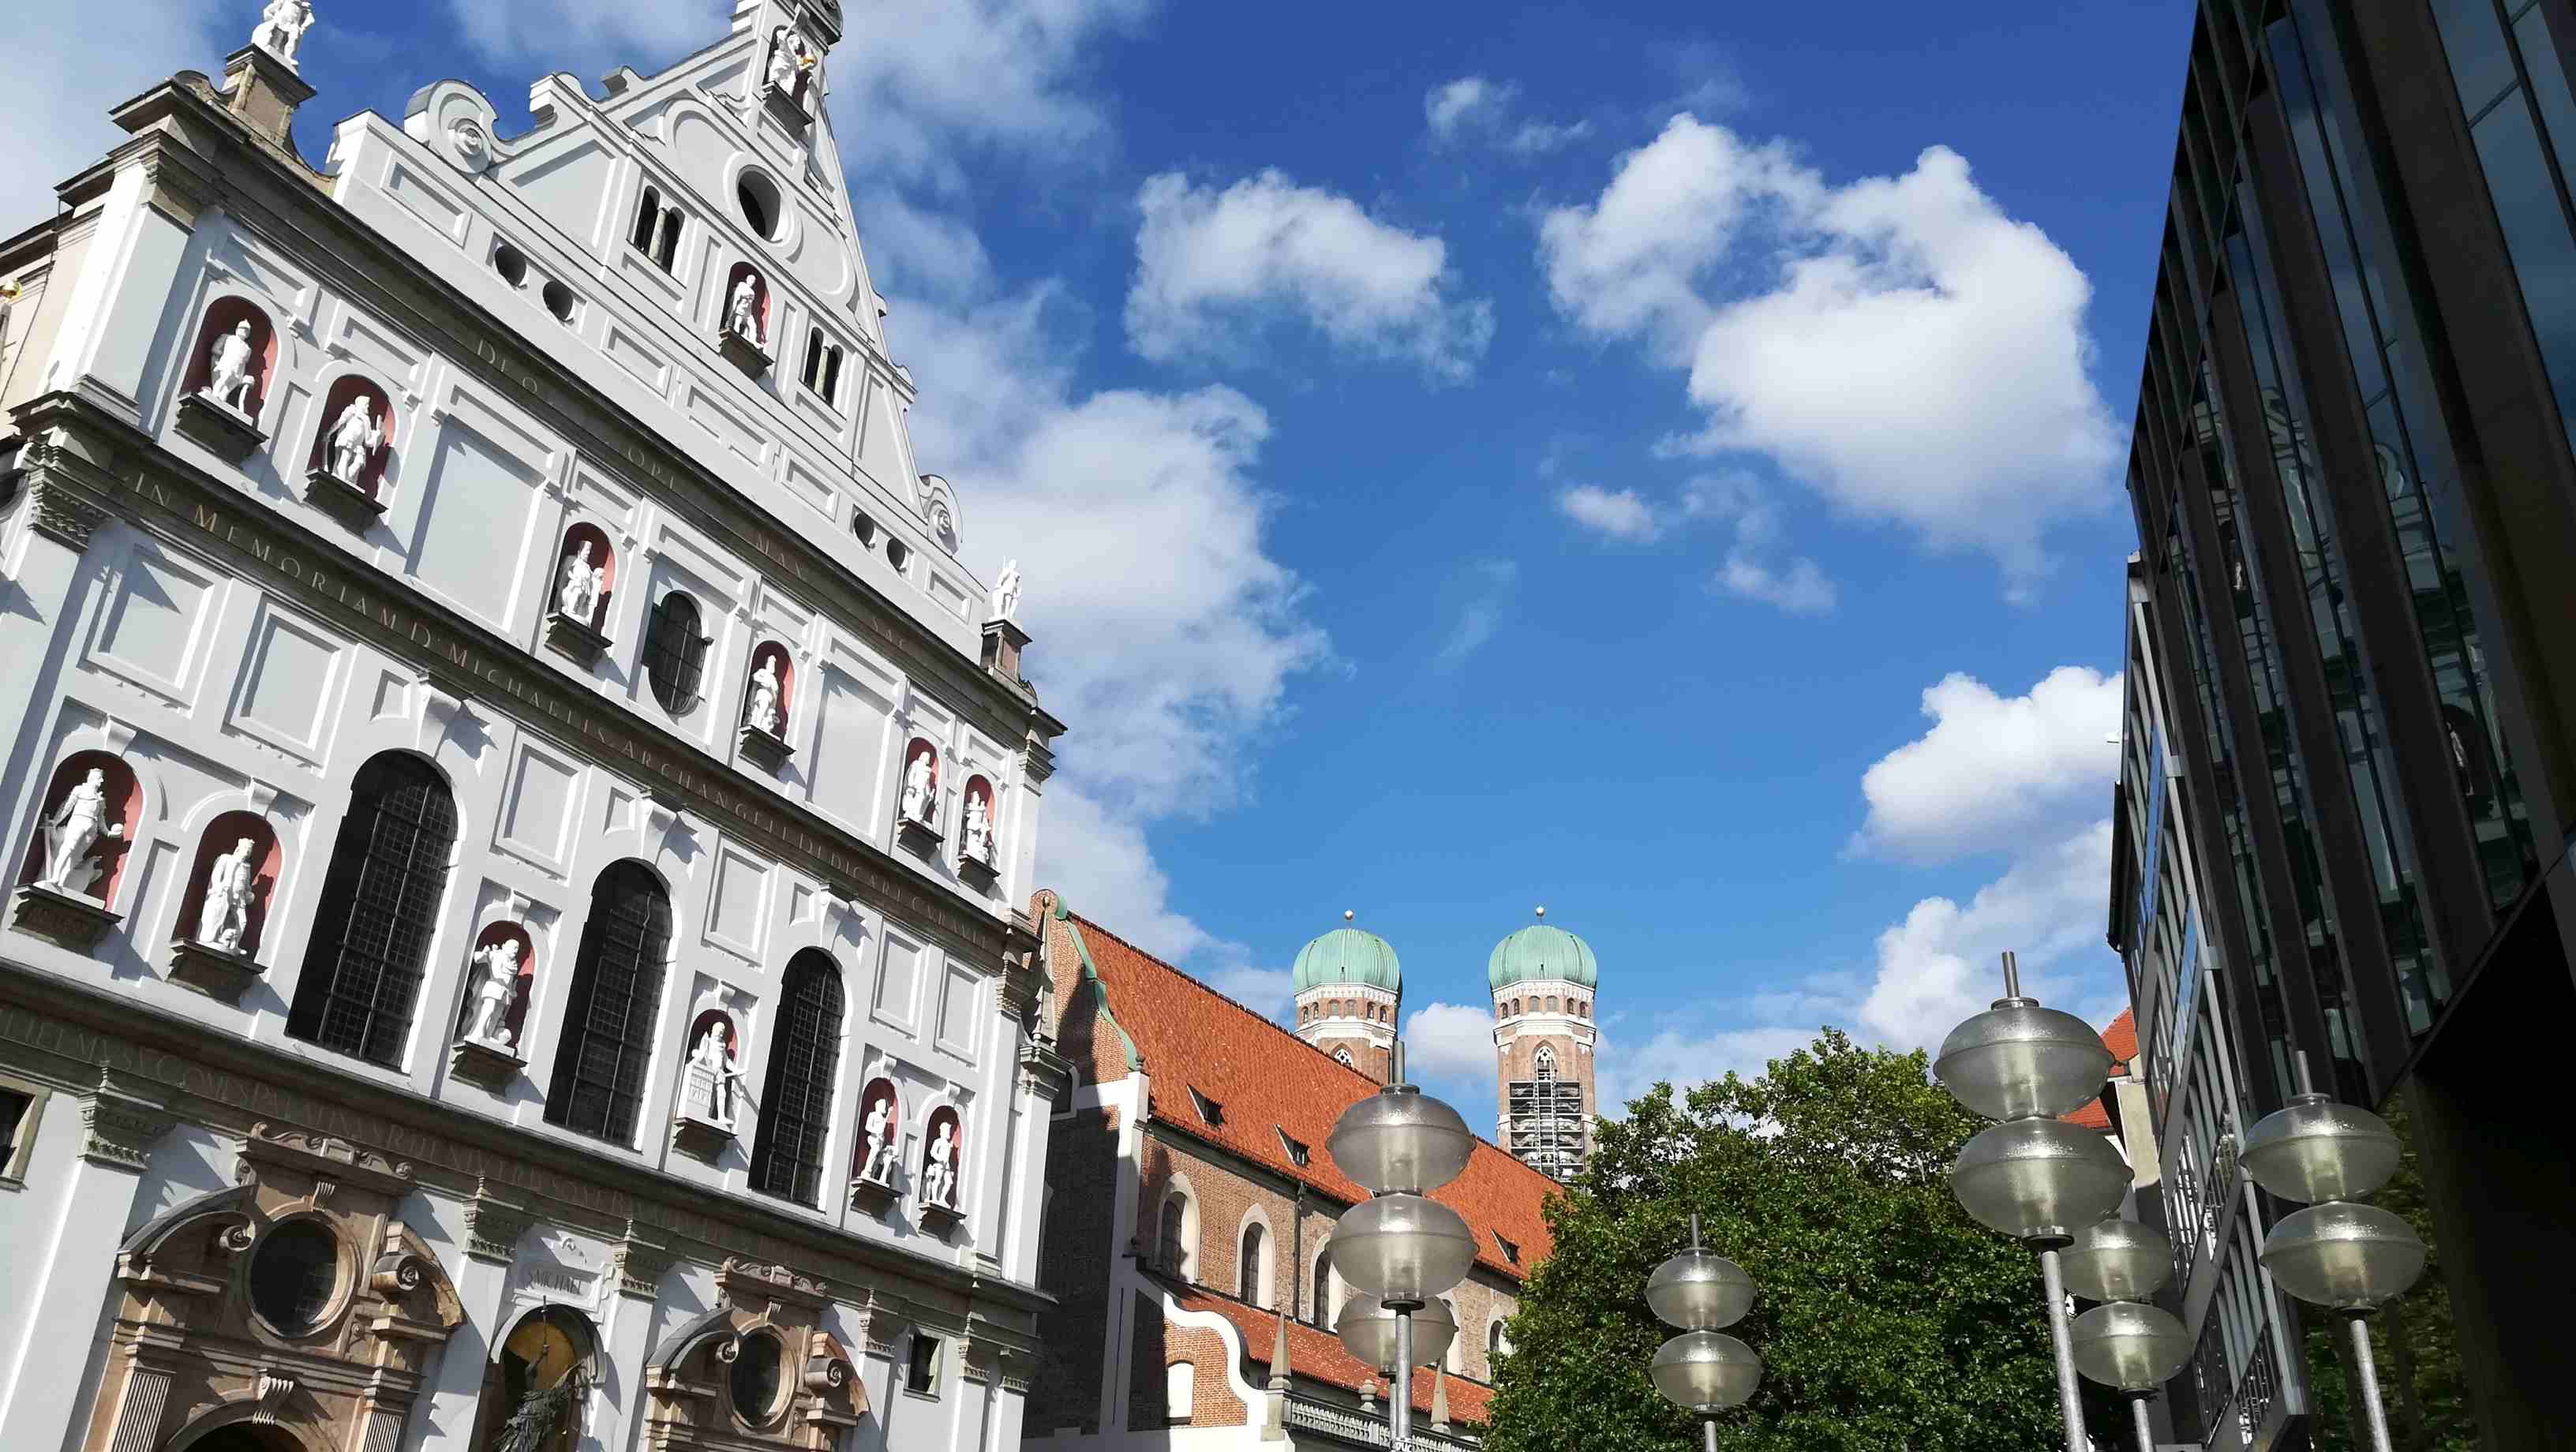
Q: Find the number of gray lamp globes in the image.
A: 11